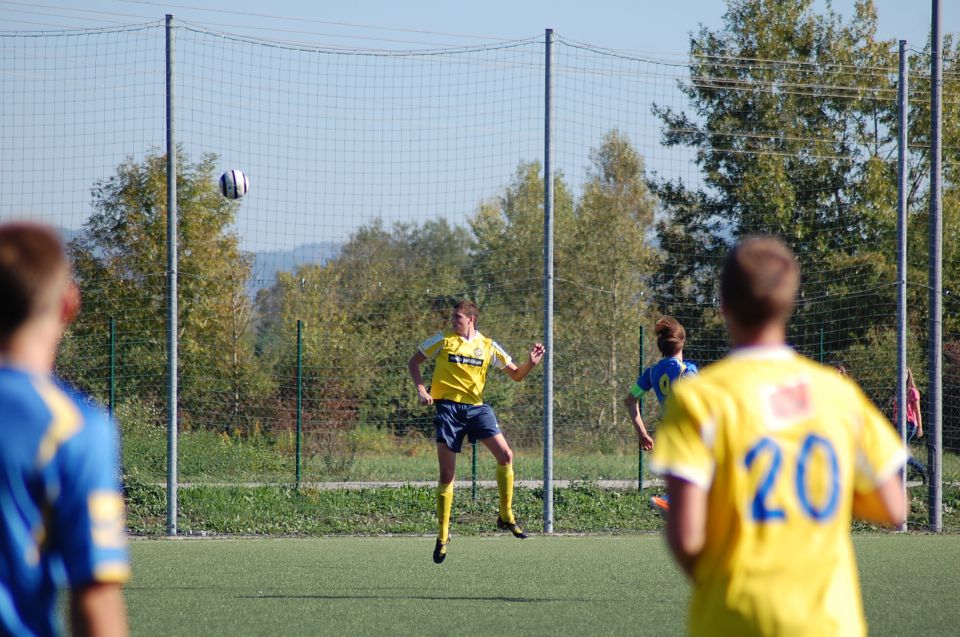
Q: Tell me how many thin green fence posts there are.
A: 5